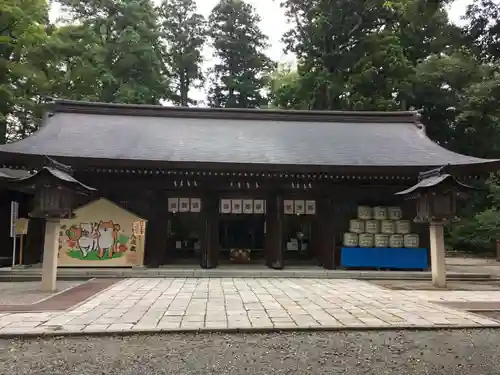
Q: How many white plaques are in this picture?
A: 10